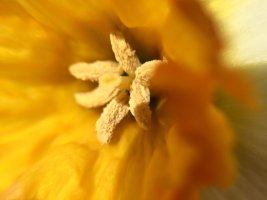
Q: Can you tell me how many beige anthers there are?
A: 6